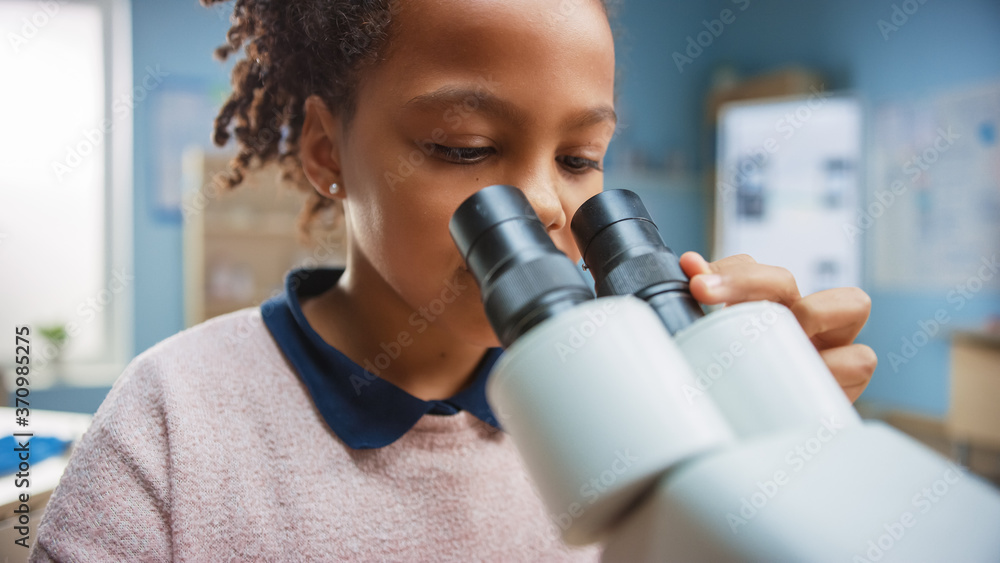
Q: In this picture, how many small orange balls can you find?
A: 0